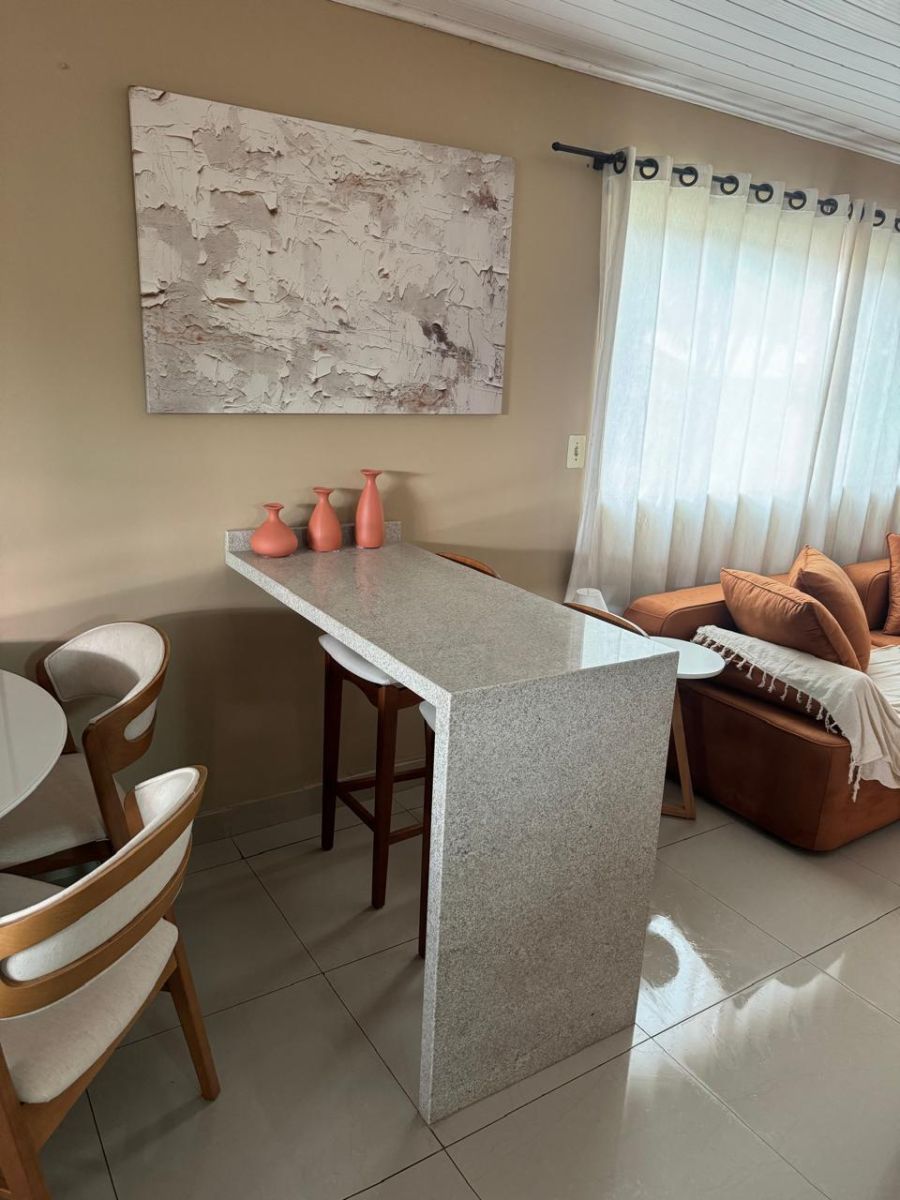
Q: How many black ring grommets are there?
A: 11